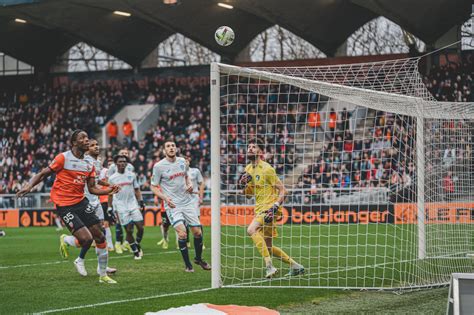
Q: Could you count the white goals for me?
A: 1